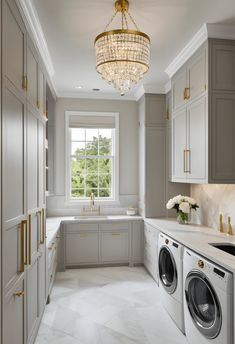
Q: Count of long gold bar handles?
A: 6